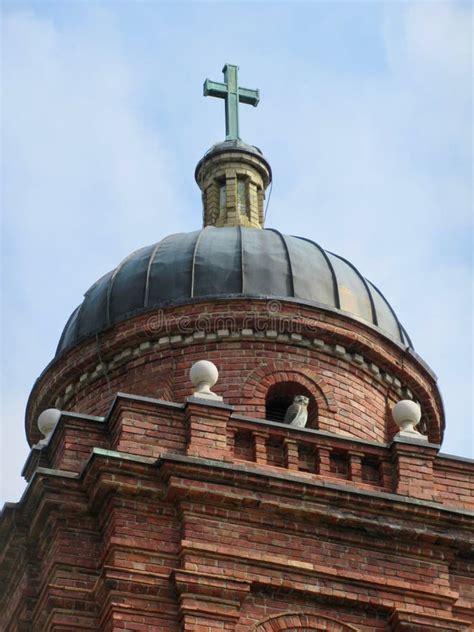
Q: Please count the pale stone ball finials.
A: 3